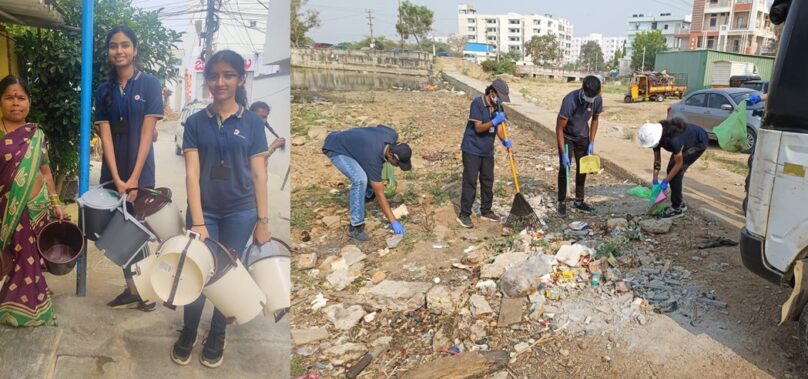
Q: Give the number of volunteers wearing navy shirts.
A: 6